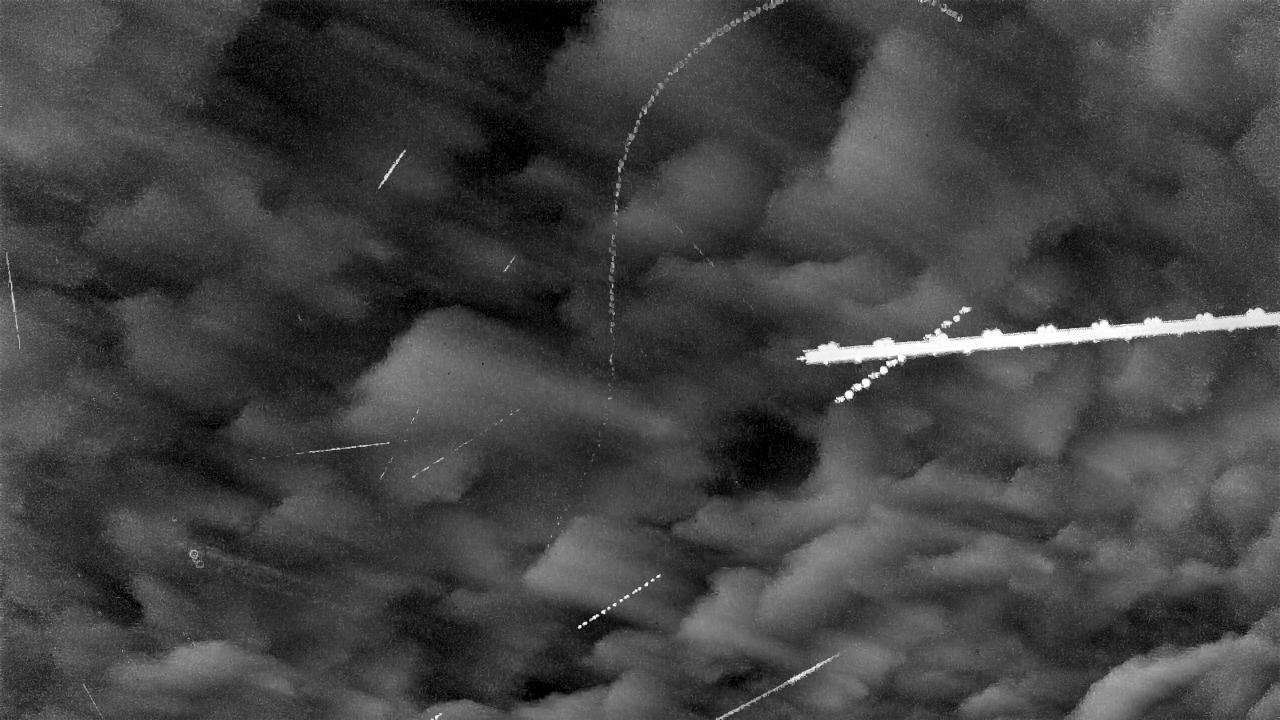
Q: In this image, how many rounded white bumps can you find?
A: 9